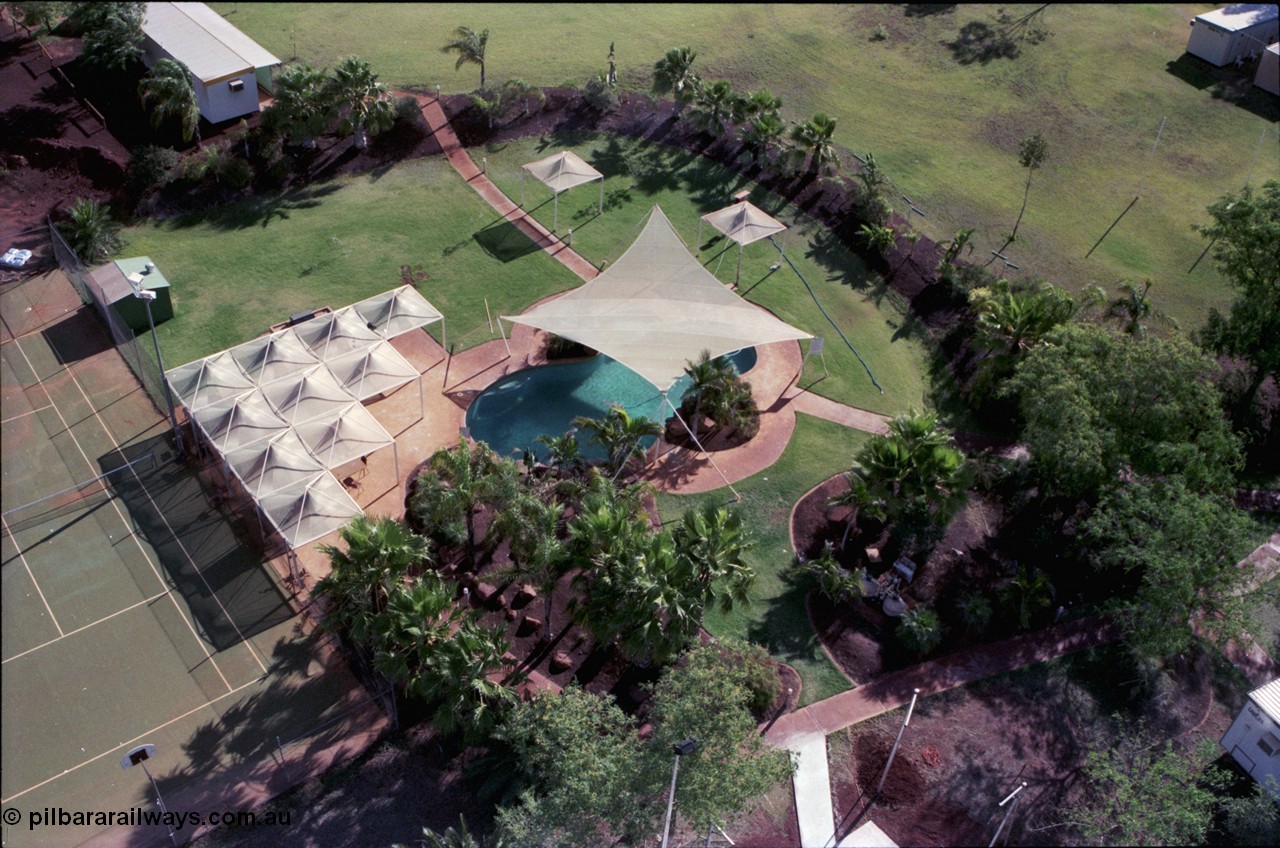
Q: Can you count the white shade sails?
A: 13